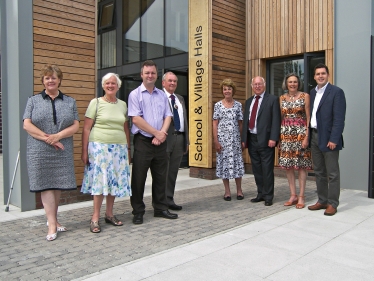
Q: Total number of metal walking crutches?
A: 1